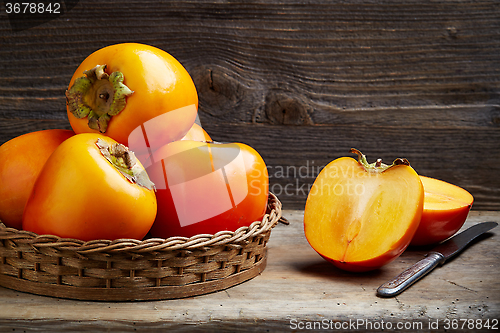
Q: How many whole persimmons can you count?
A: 5